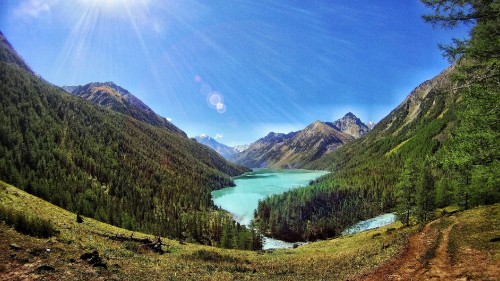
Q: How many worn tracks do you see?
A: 2